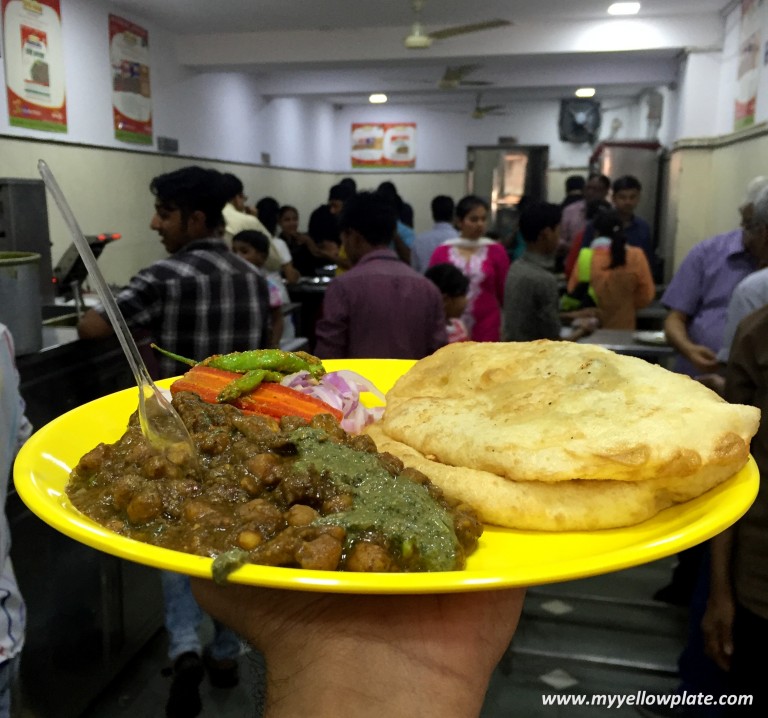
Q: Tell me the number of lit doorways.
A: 1